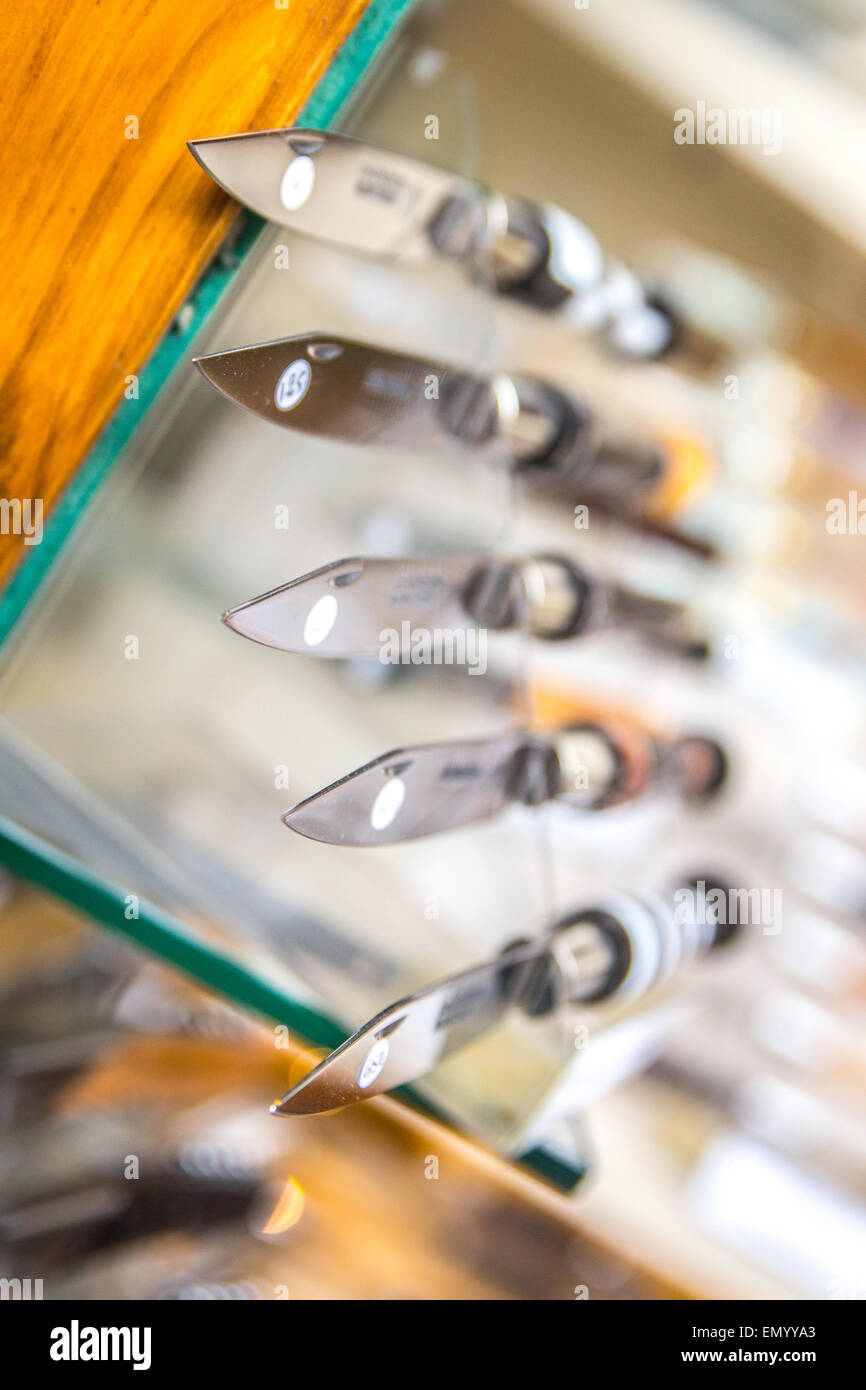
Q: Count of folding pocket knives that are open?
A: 5